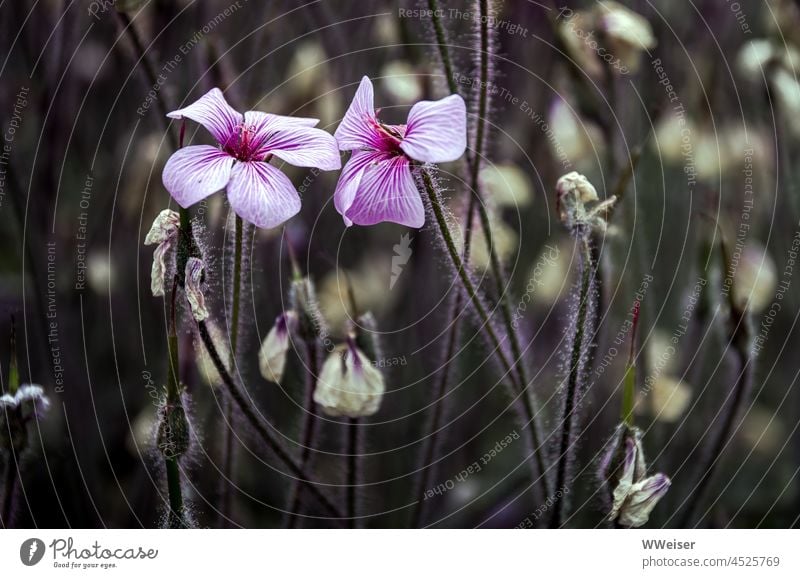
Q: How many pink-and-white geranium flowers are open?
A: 2